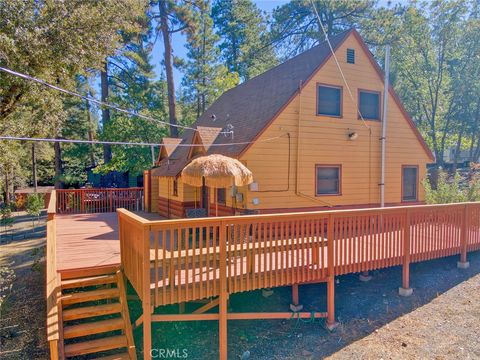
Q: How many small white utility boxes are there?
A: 2